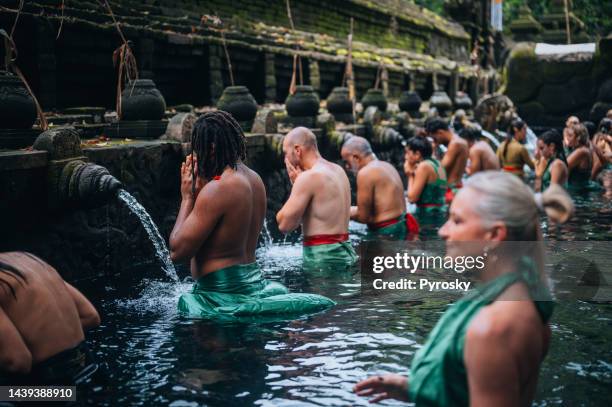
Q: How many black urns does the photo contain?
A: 9